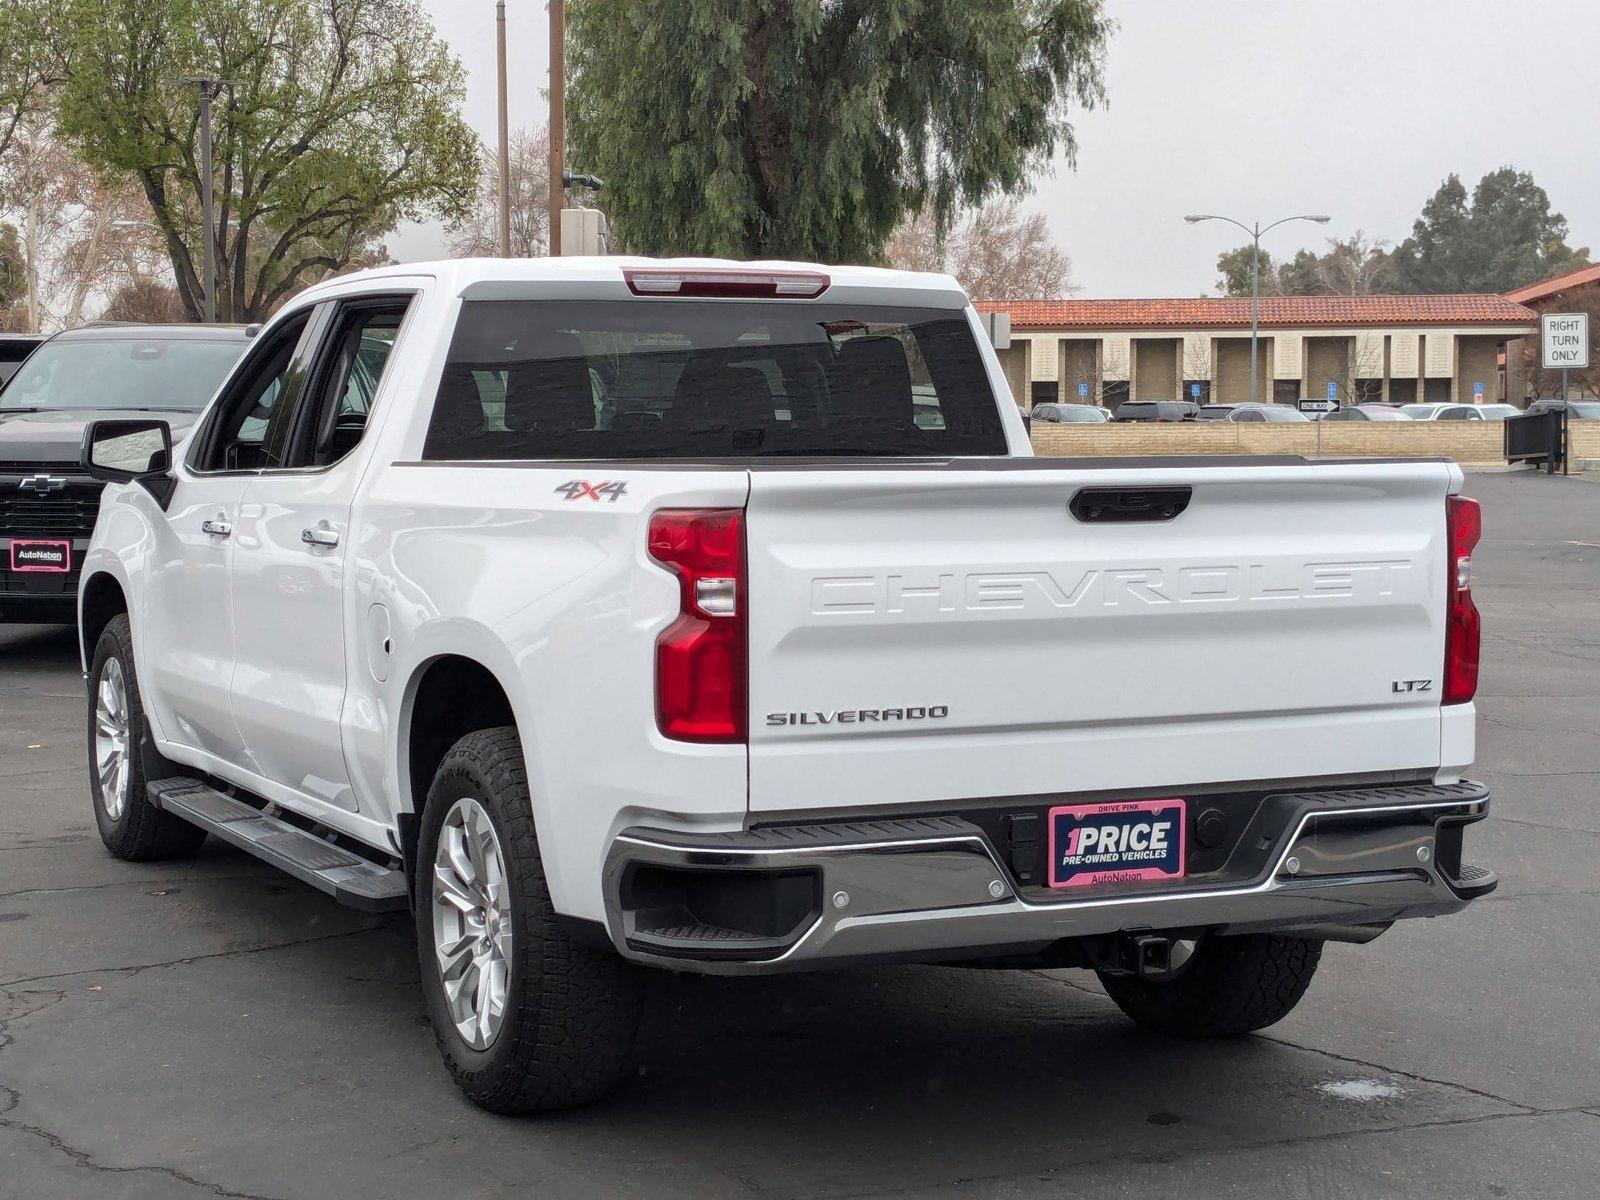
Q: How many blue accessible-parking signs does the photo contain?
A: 4